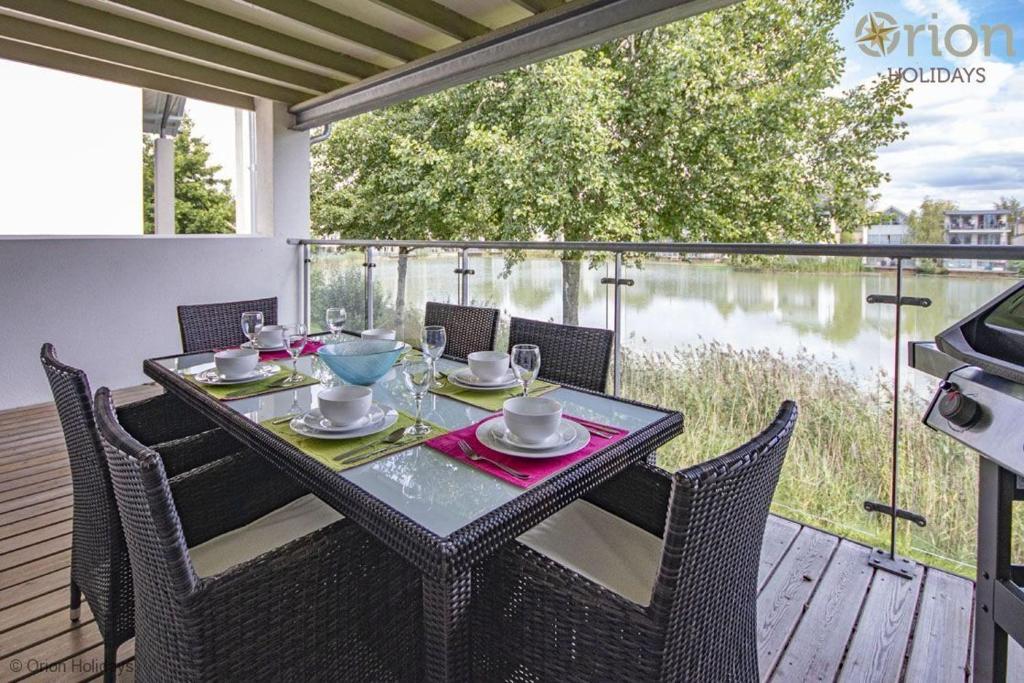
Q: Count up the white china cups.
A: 6